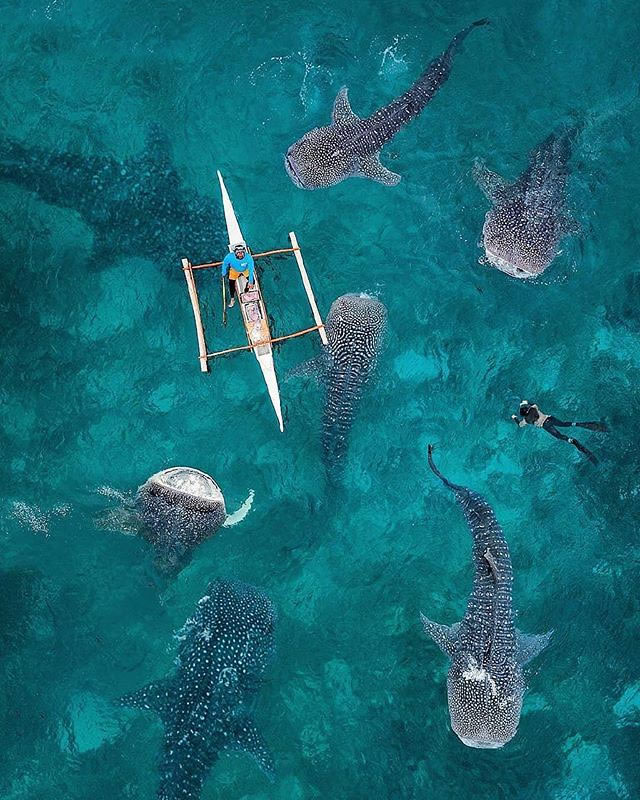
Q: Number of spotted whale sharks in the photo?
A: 7